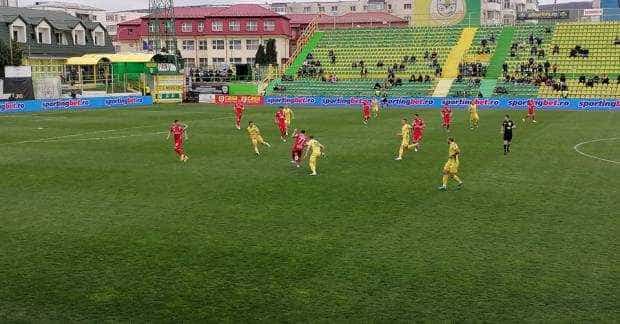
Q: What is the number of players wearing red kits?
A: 8